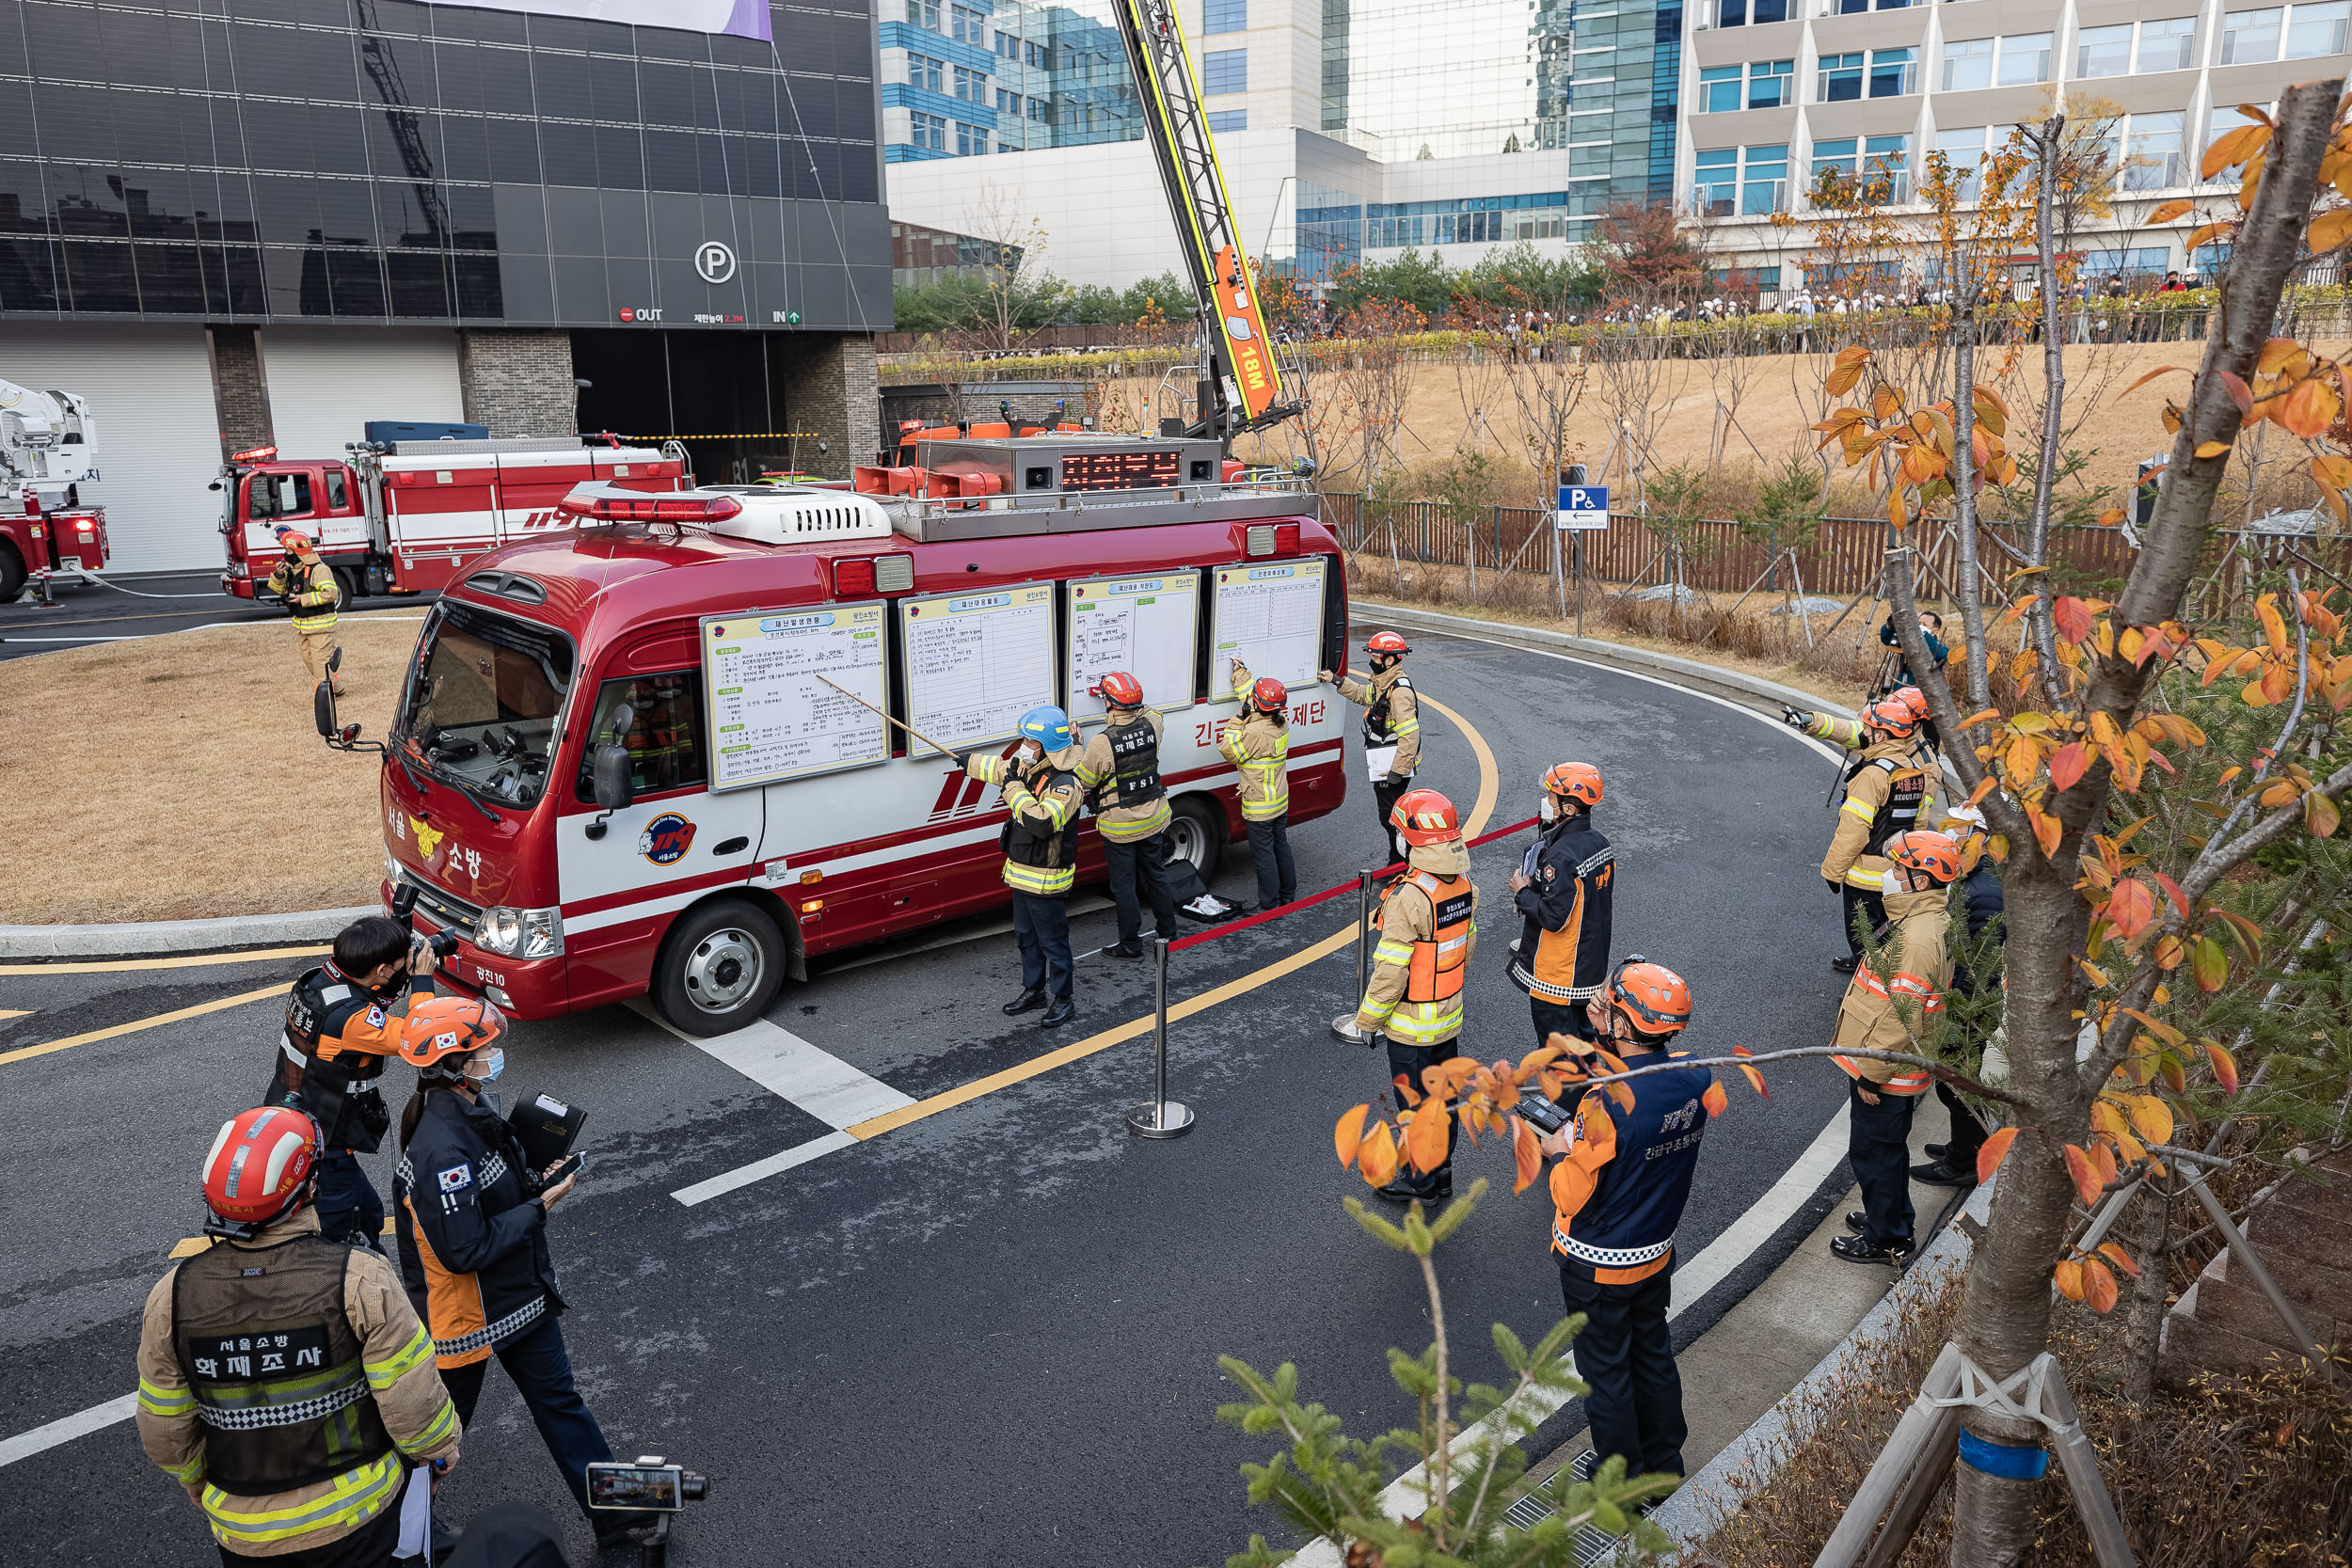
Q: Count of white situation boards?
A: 4